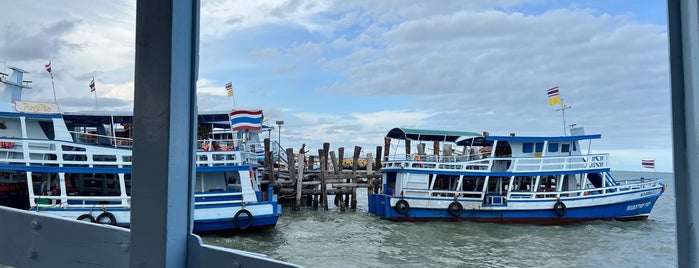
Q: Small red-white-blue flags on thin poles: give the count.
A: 5